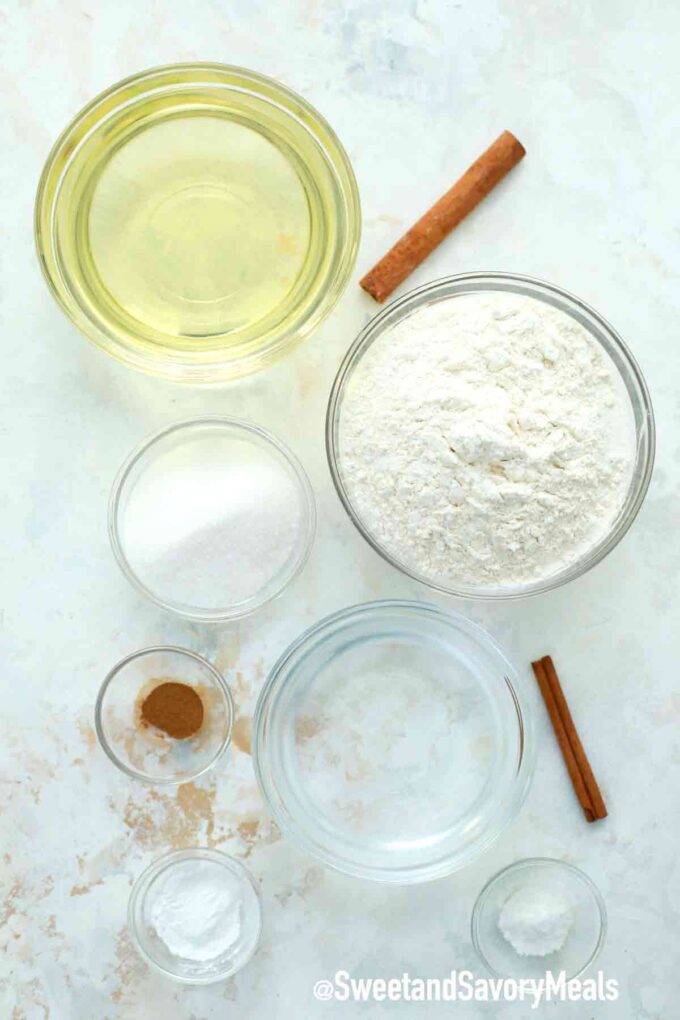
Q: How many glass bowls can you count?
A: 7